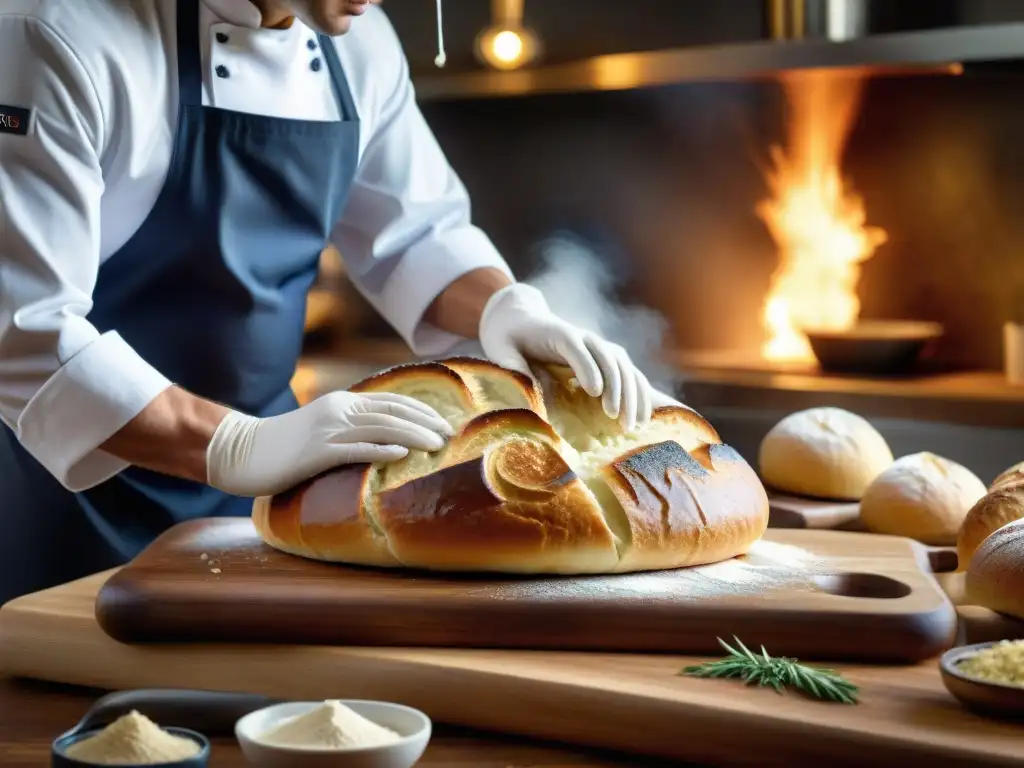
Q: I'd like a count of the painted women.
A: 0